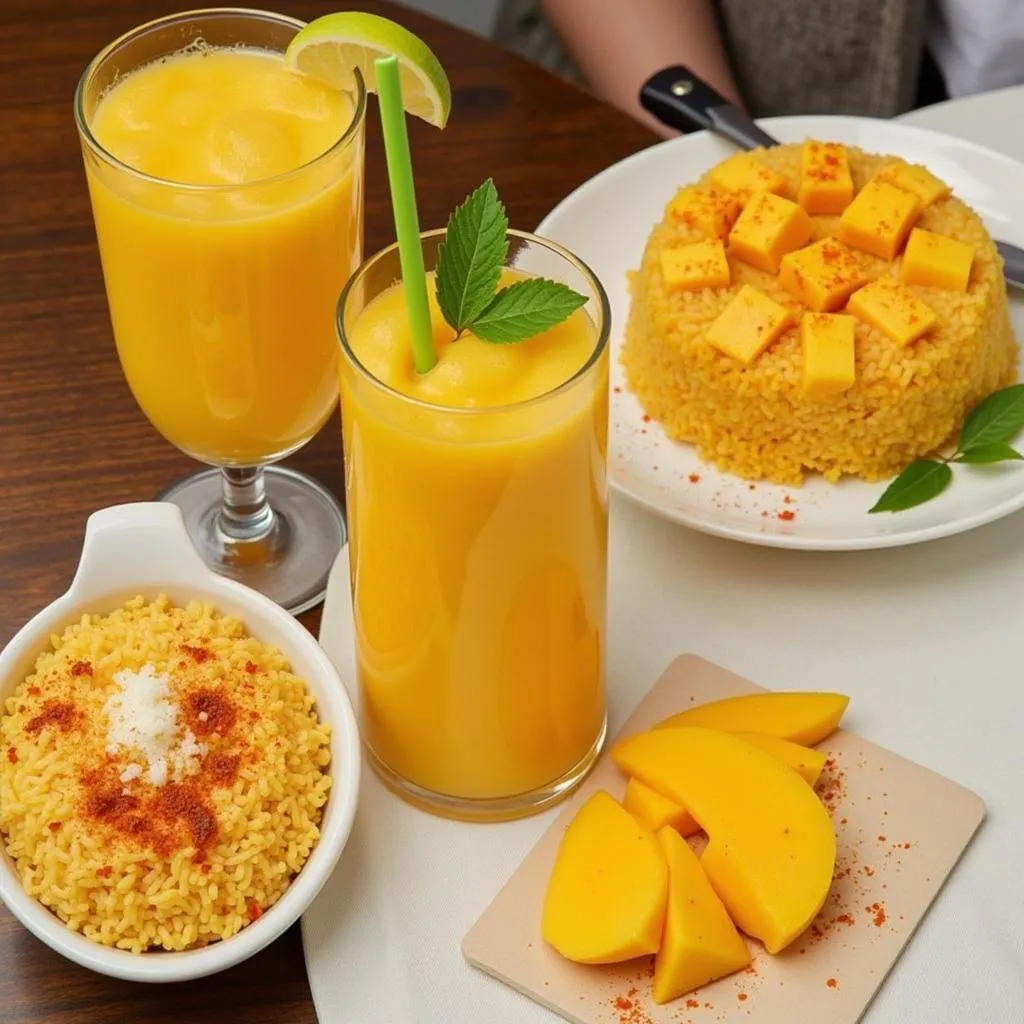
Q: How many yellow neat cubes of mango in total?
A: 12